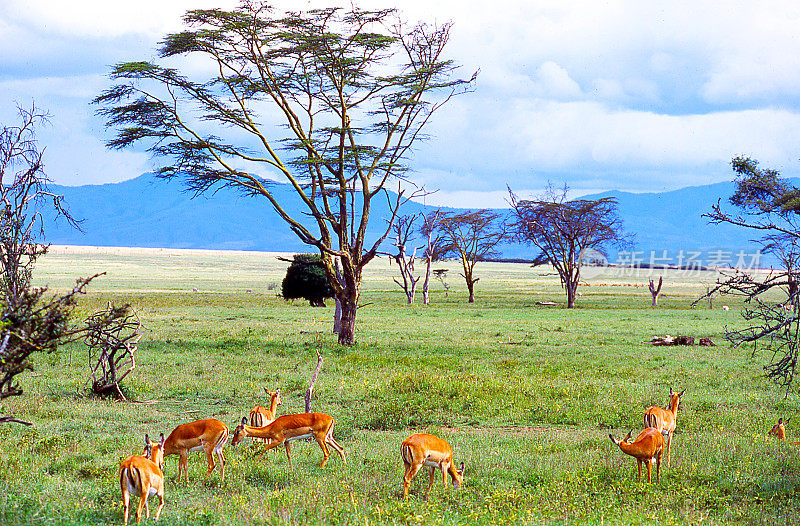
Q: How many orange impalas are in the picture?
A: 8